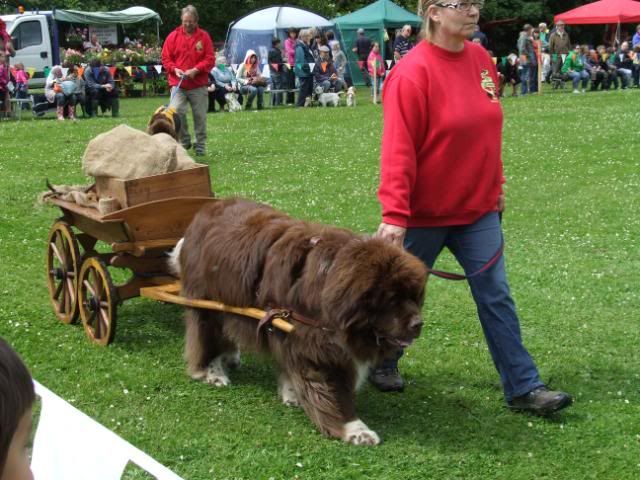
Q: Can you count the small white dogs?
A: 3